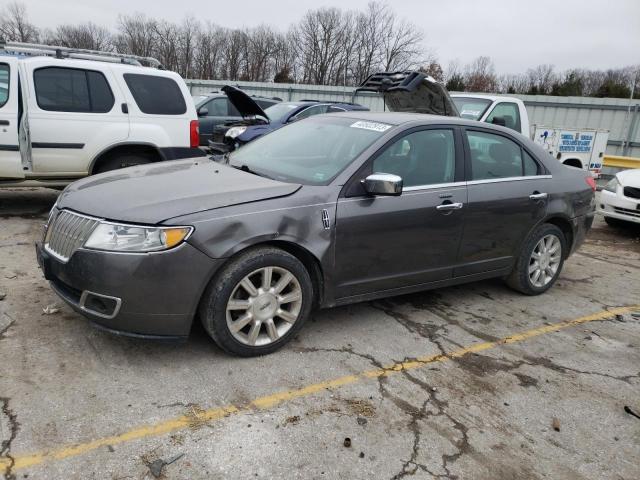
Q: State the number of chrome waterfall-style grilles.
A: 1